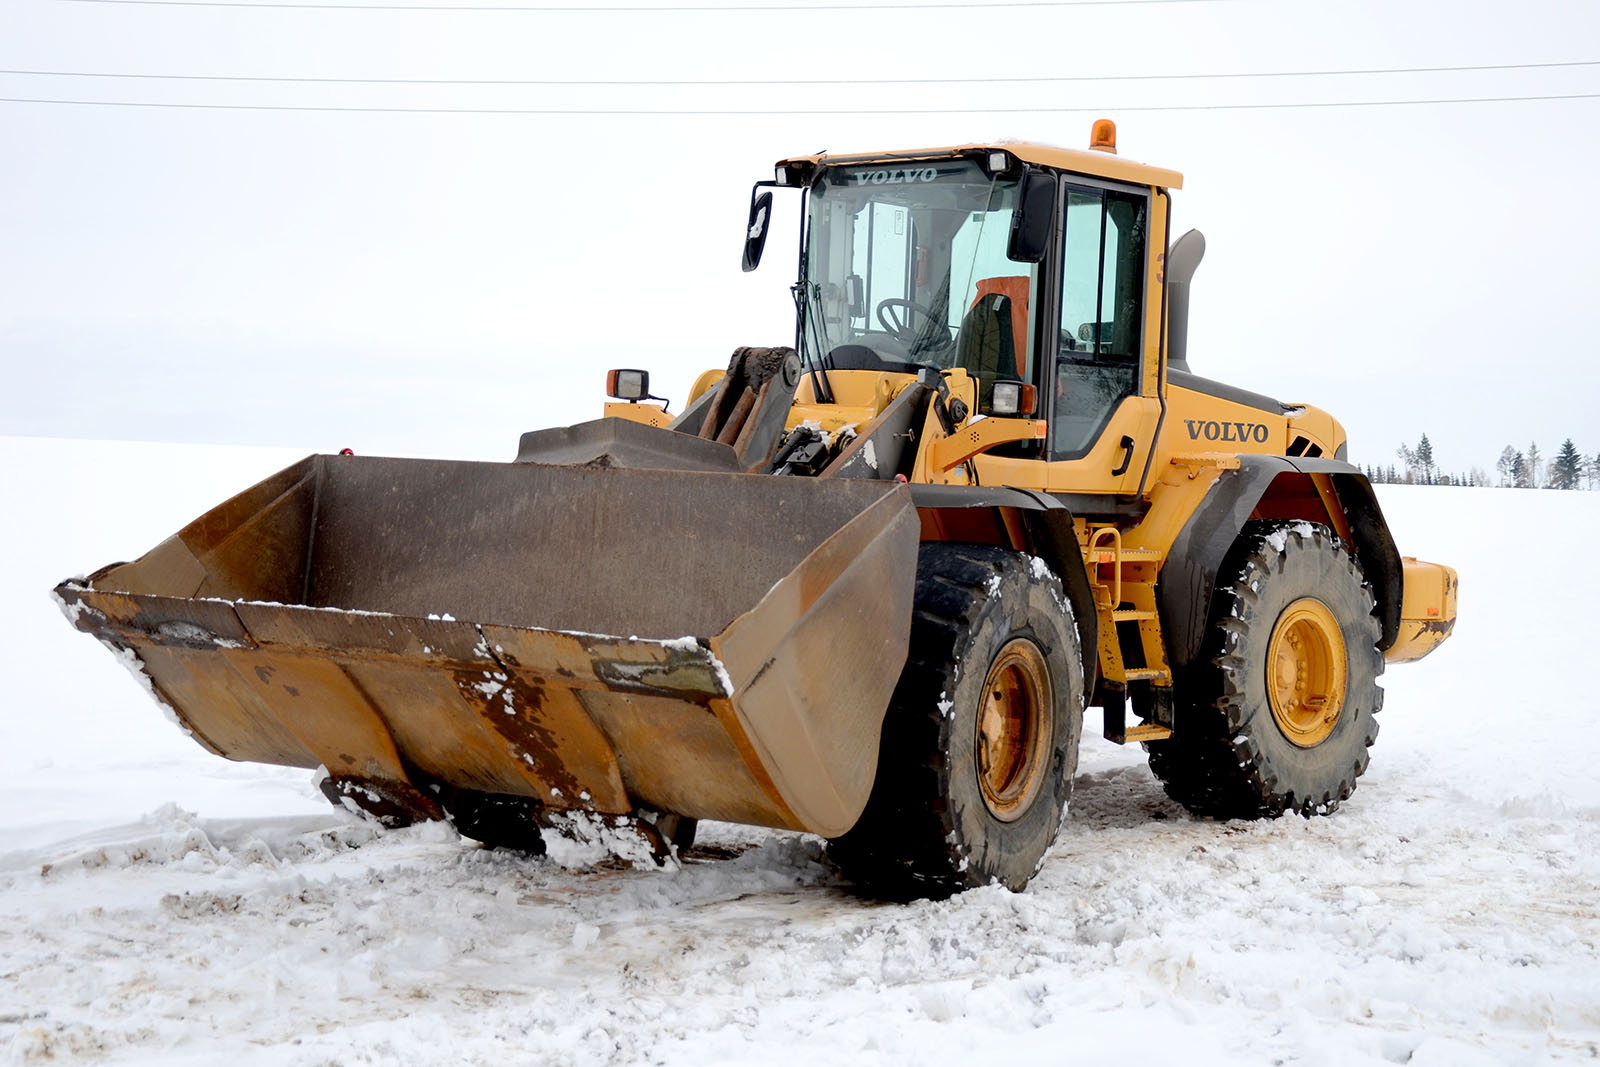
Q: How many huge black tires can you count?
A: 2